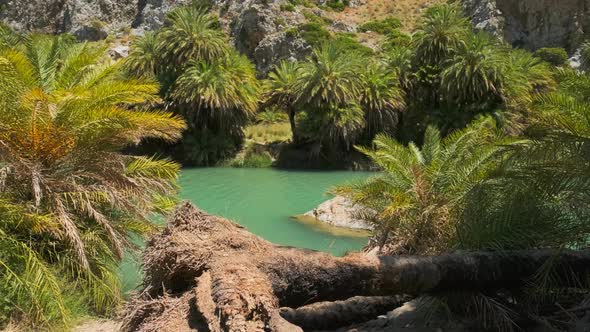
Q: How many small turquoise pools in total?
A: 1